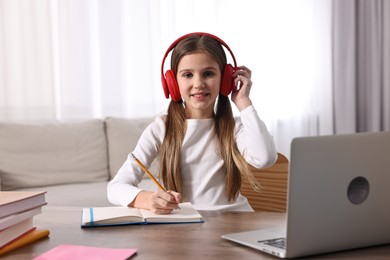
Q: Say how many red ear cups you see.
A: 2